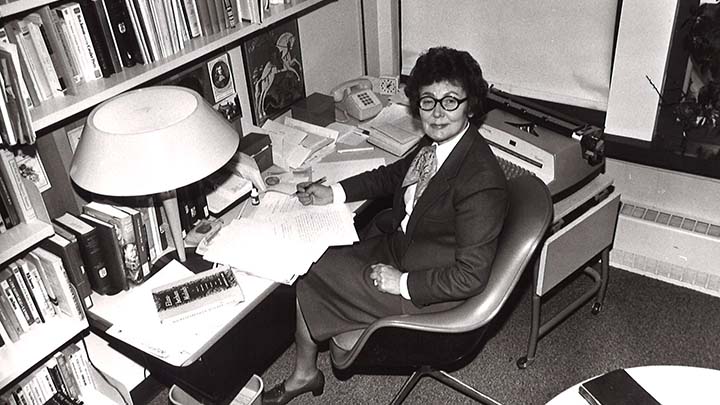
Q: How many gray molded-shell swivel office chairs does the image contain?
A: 1